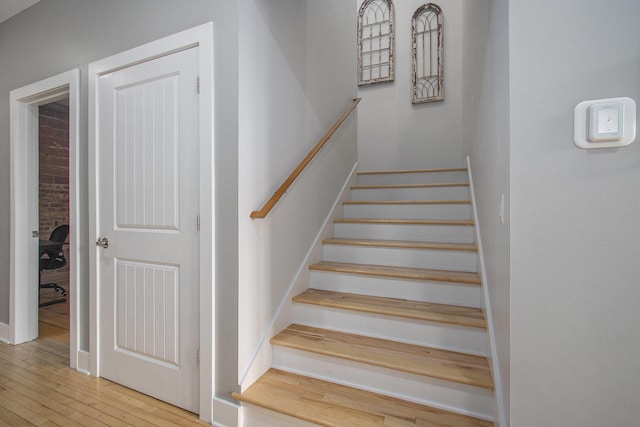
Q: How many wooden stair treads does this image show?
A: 9